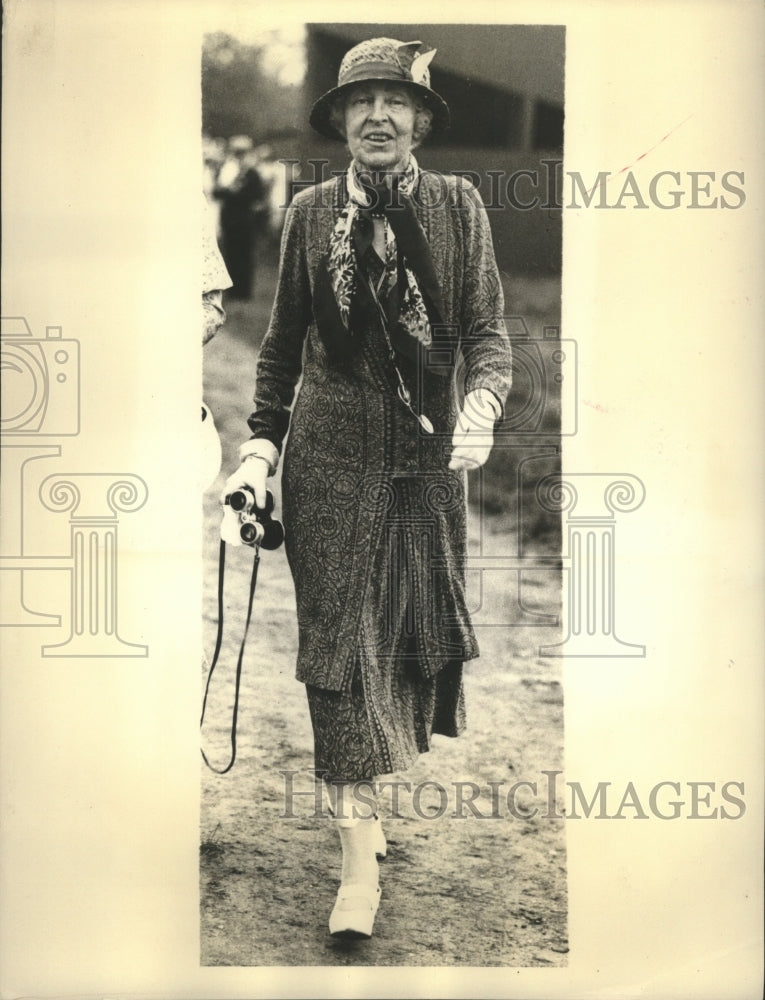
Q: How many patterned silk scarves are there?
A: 1